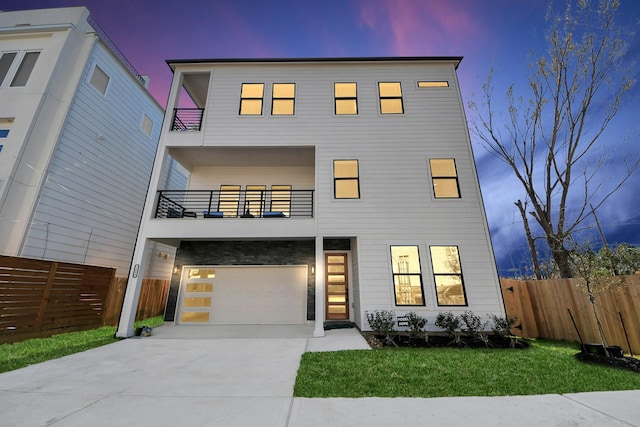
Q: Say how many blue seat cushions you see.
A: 2